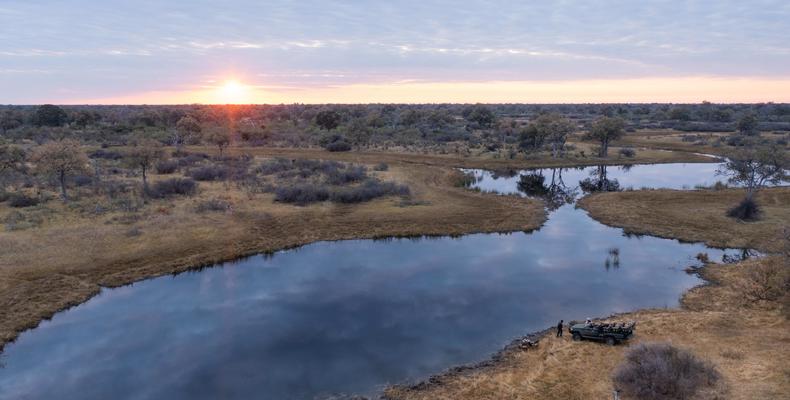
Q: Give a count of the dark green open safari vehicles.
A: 1